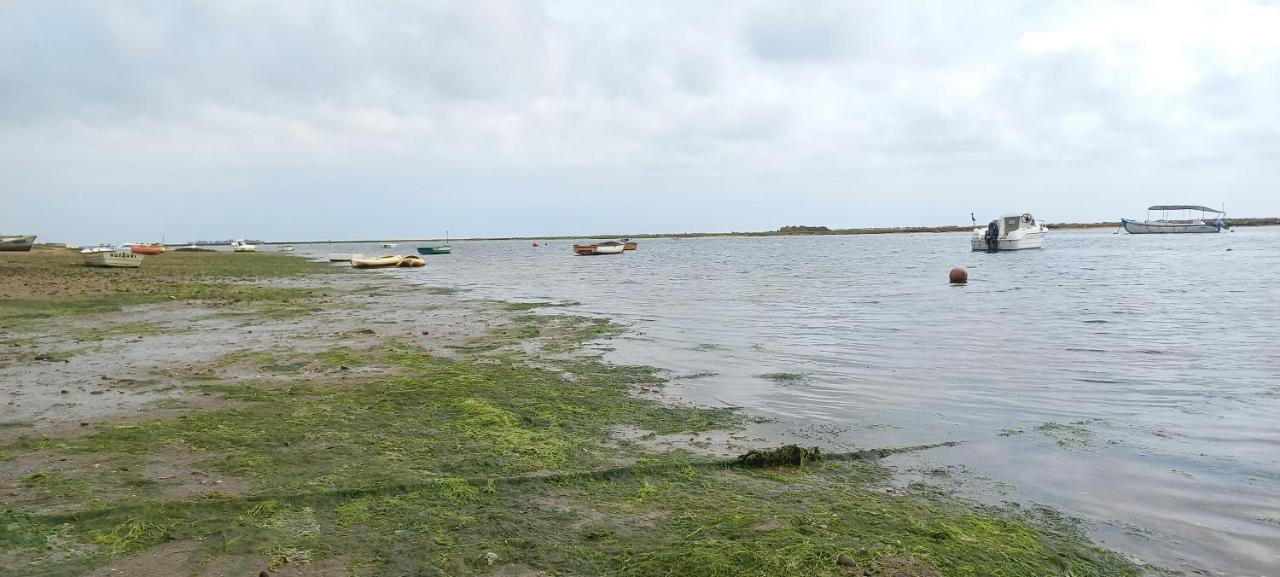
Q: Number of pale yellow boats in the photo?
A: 2